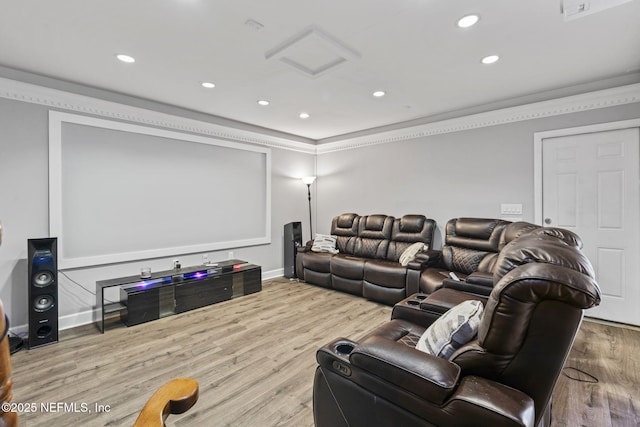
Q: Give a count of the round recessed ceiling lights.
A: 7